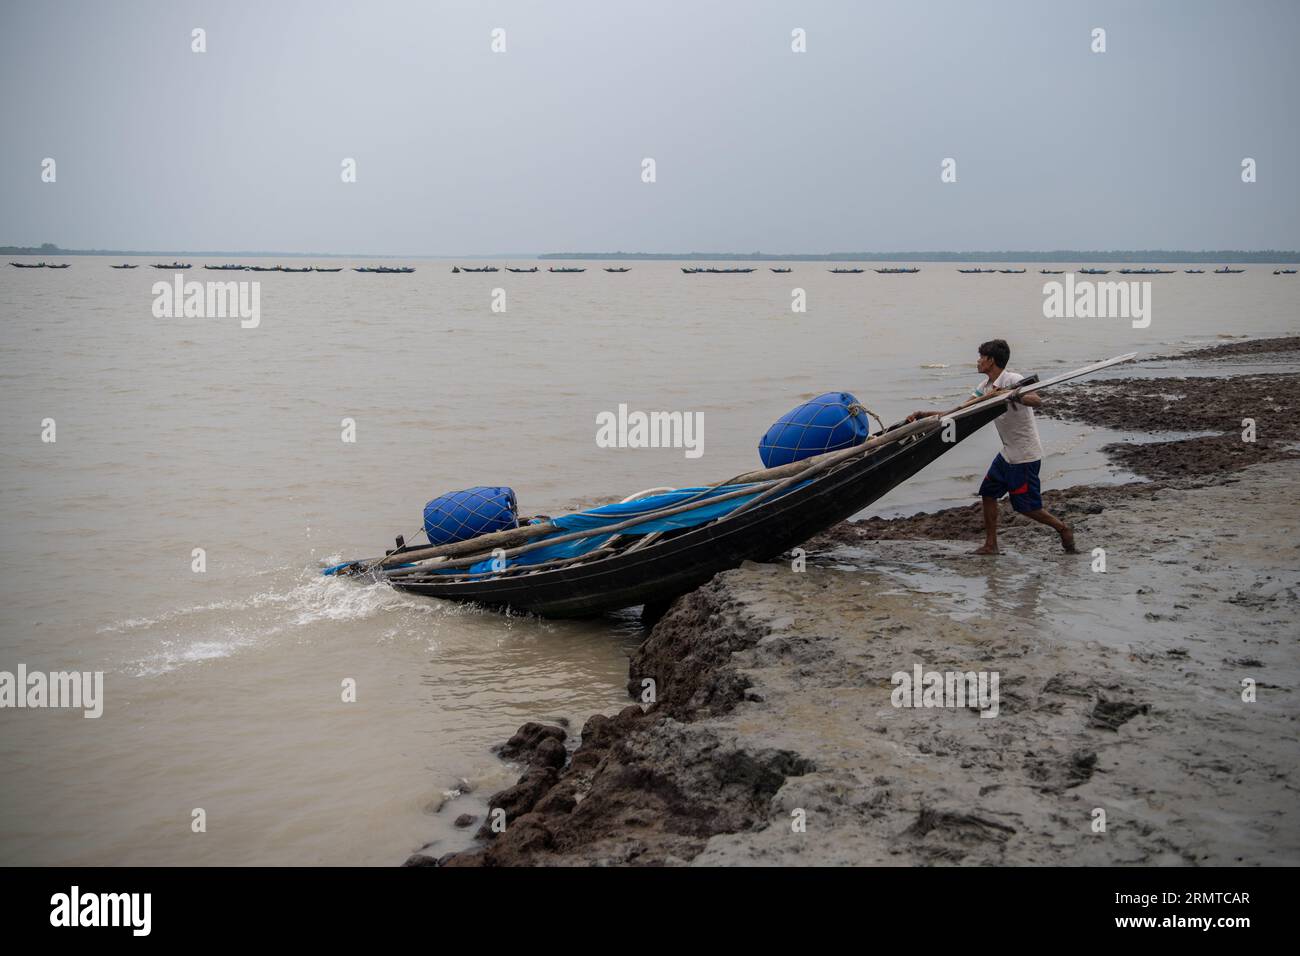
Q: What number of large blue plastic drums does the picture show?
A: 2